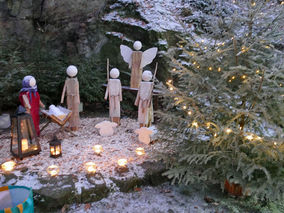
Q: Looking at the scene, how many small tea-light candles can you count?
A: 6